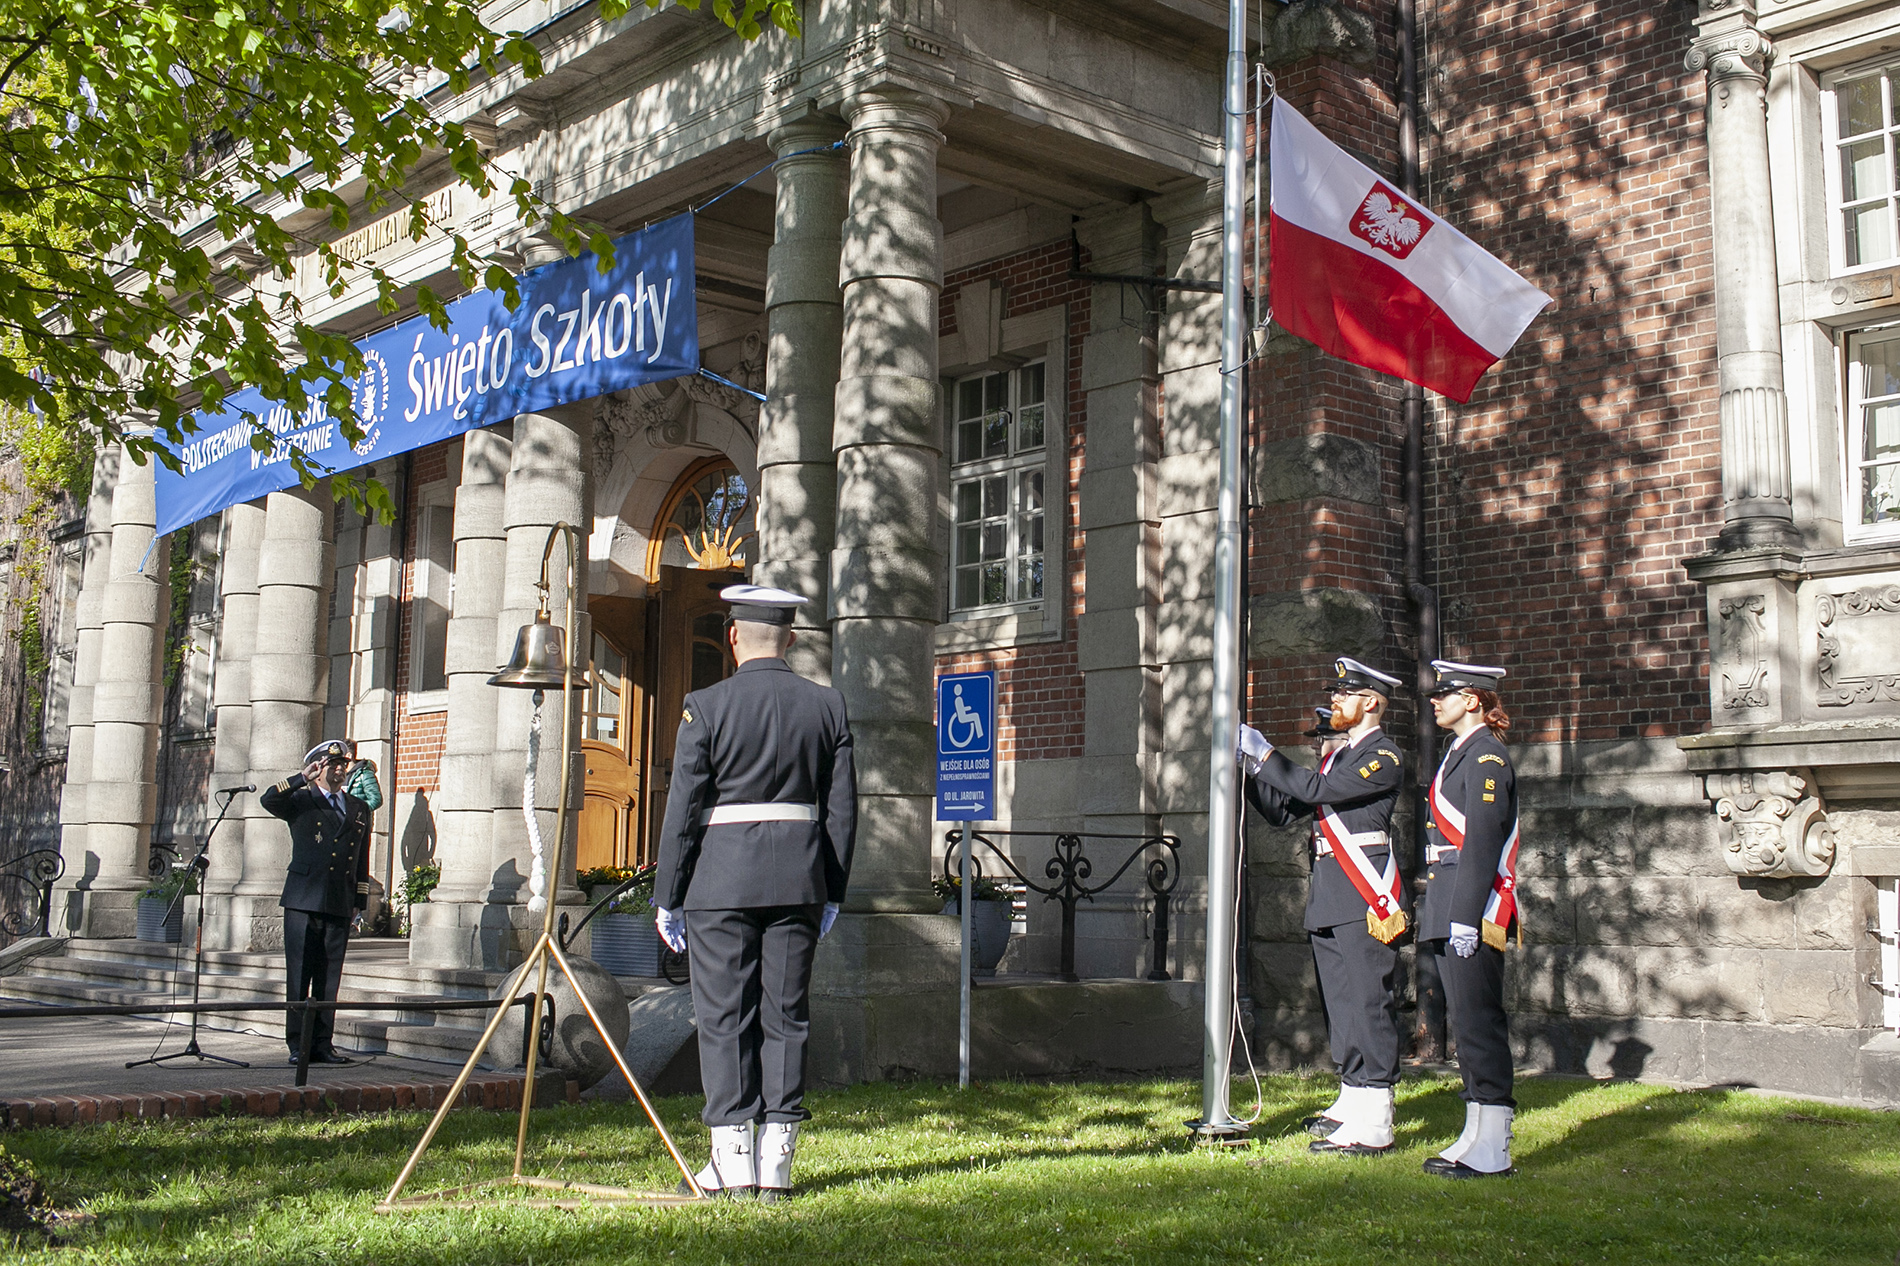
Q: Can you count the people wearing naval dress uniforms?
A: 5